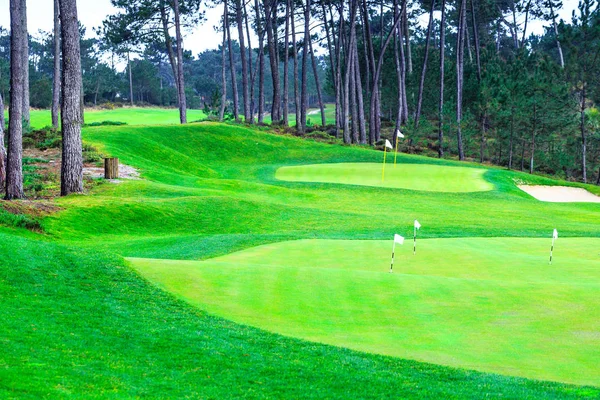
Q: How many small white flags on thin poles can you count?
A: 5